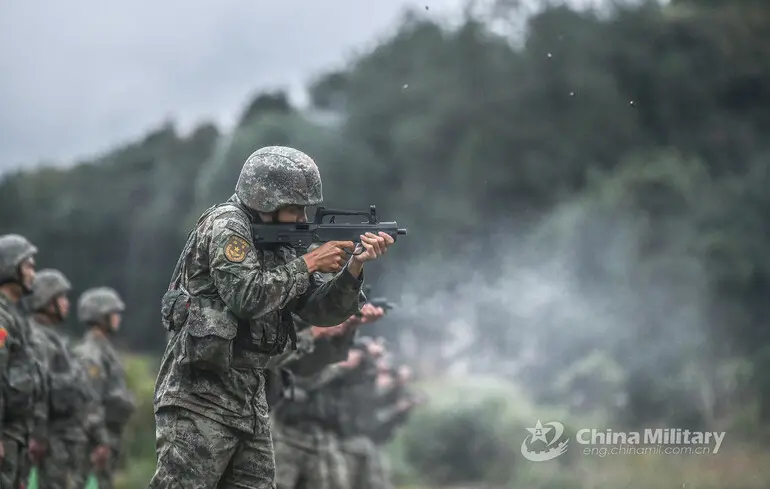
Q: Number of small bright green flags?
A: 2